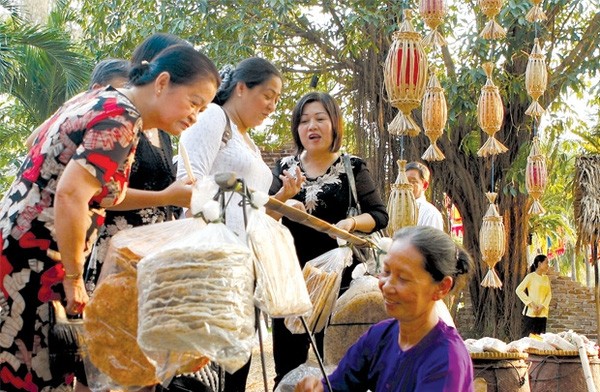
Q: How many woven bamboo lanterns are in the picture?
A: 10